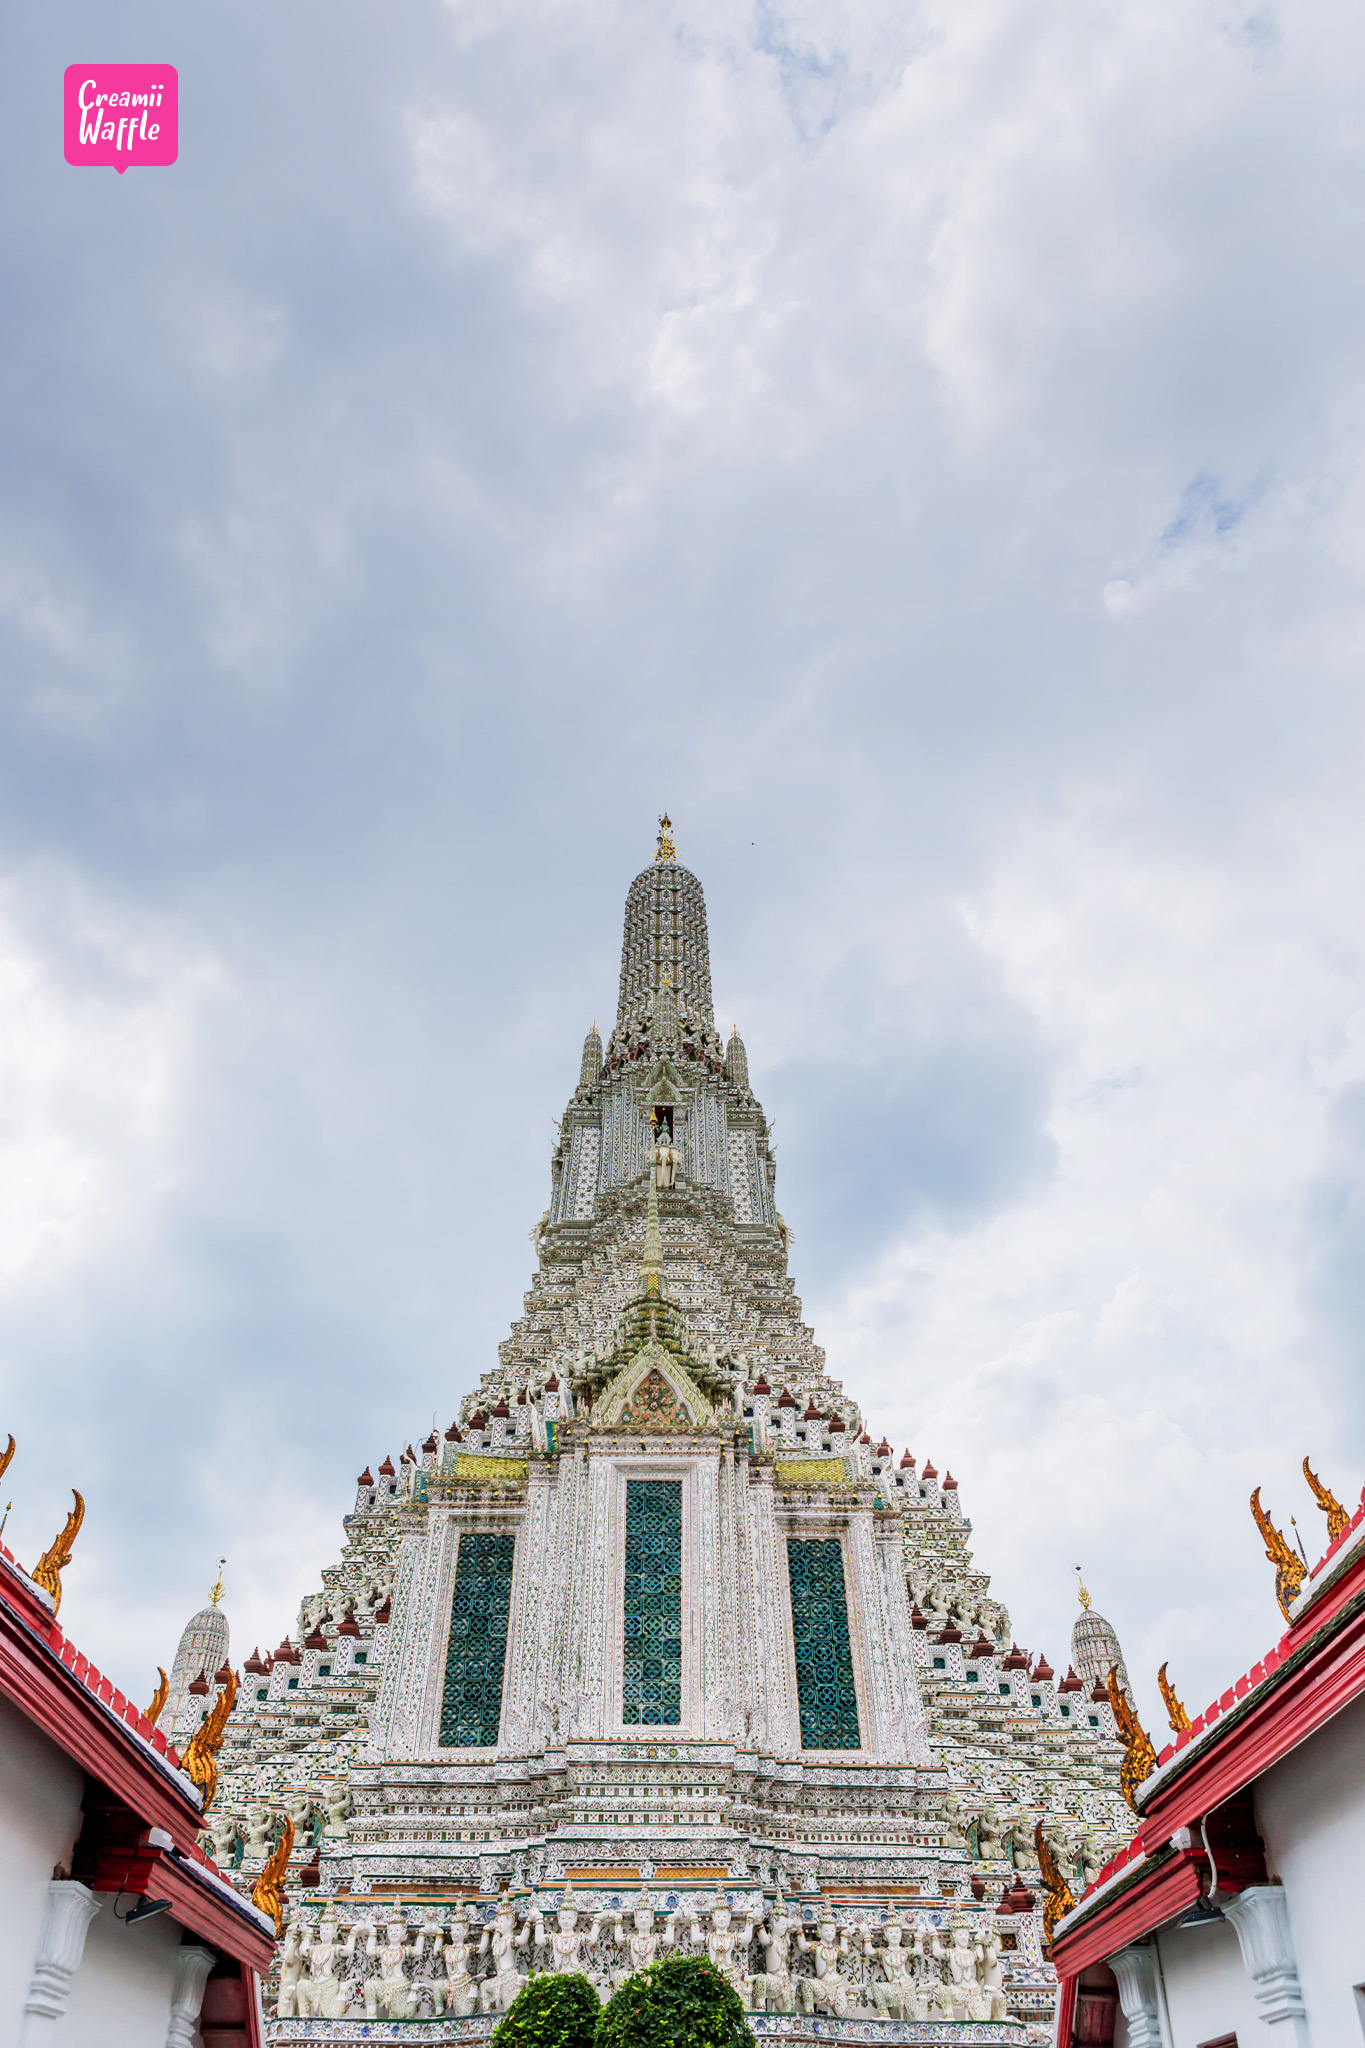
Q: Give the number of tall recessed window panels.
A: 3